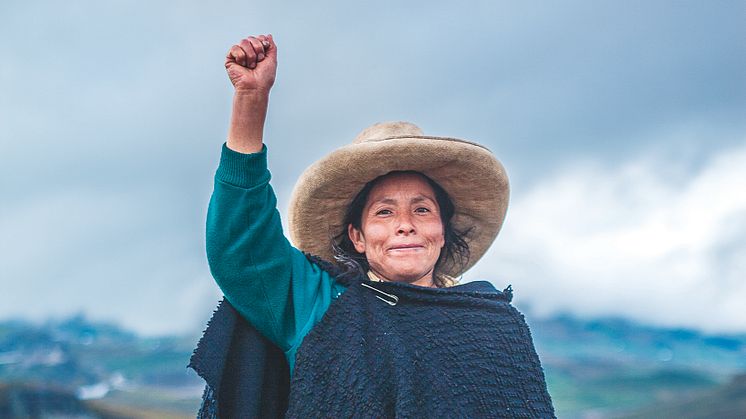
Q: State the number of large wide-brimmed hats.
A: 1